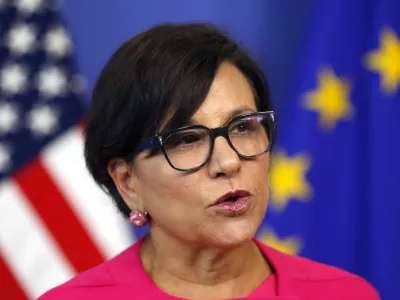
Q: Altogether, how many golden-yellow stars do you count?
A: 4